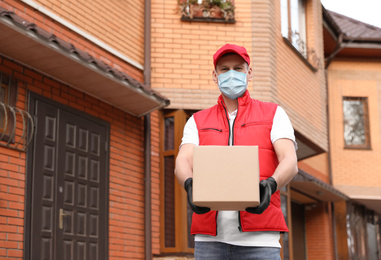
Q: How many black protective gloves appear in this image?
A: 2